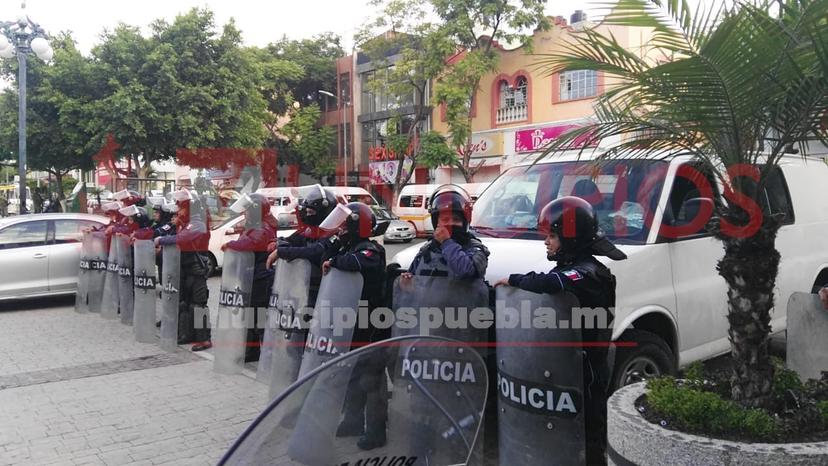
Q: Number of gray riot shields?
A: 13